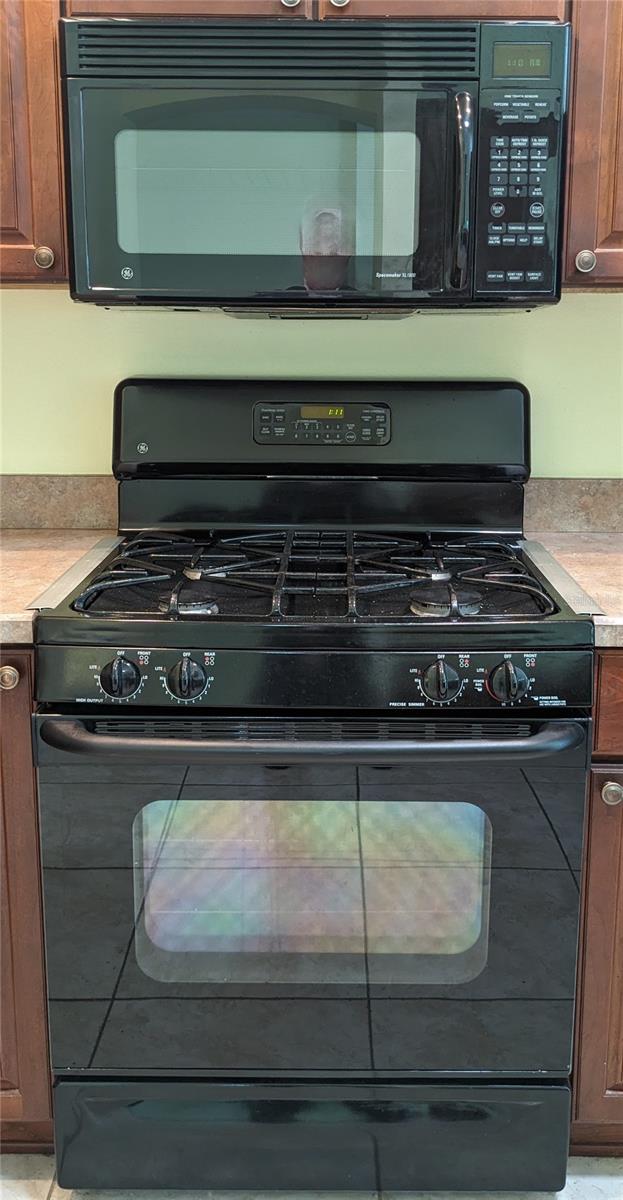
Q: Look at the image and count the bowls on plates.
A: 0